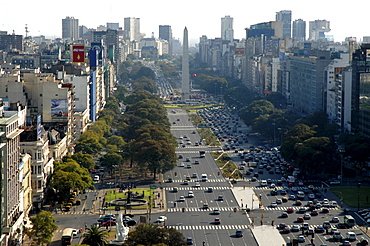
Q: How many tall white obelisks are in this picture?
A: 1